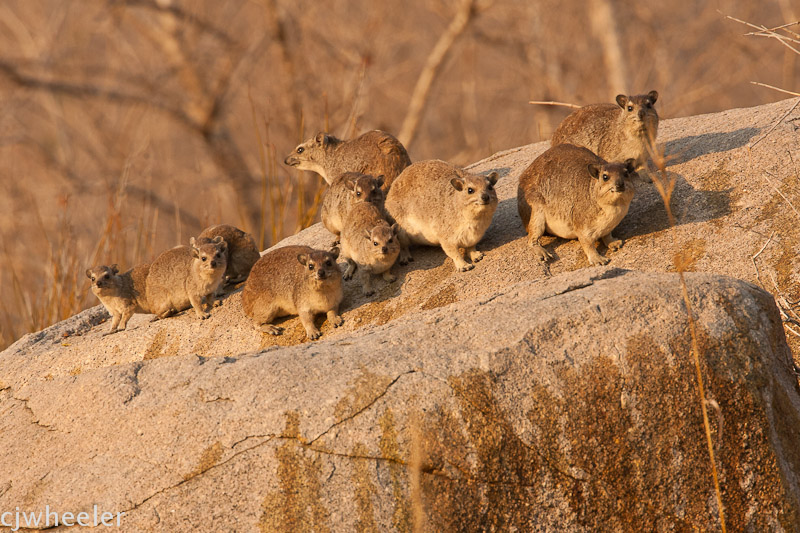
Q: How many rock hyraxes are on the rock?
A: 10